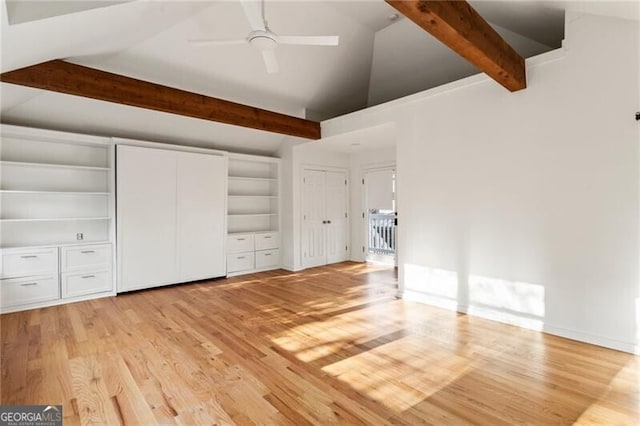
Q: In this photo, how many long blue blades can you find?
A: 0